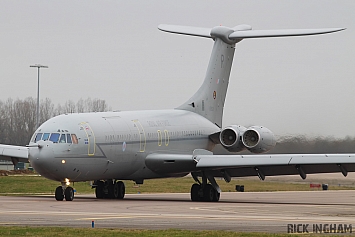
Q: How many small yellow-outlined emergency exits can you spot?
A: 2